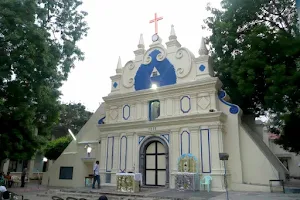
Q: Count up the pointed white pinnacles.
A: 4